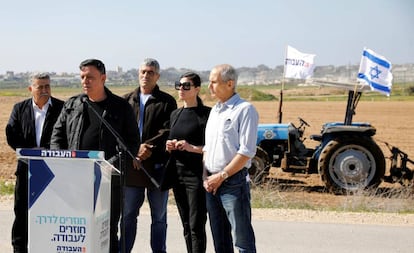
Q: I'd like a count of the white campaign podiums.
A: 1